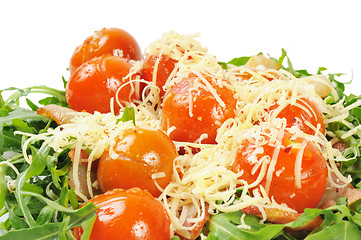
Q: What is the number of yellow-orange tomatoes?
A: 1